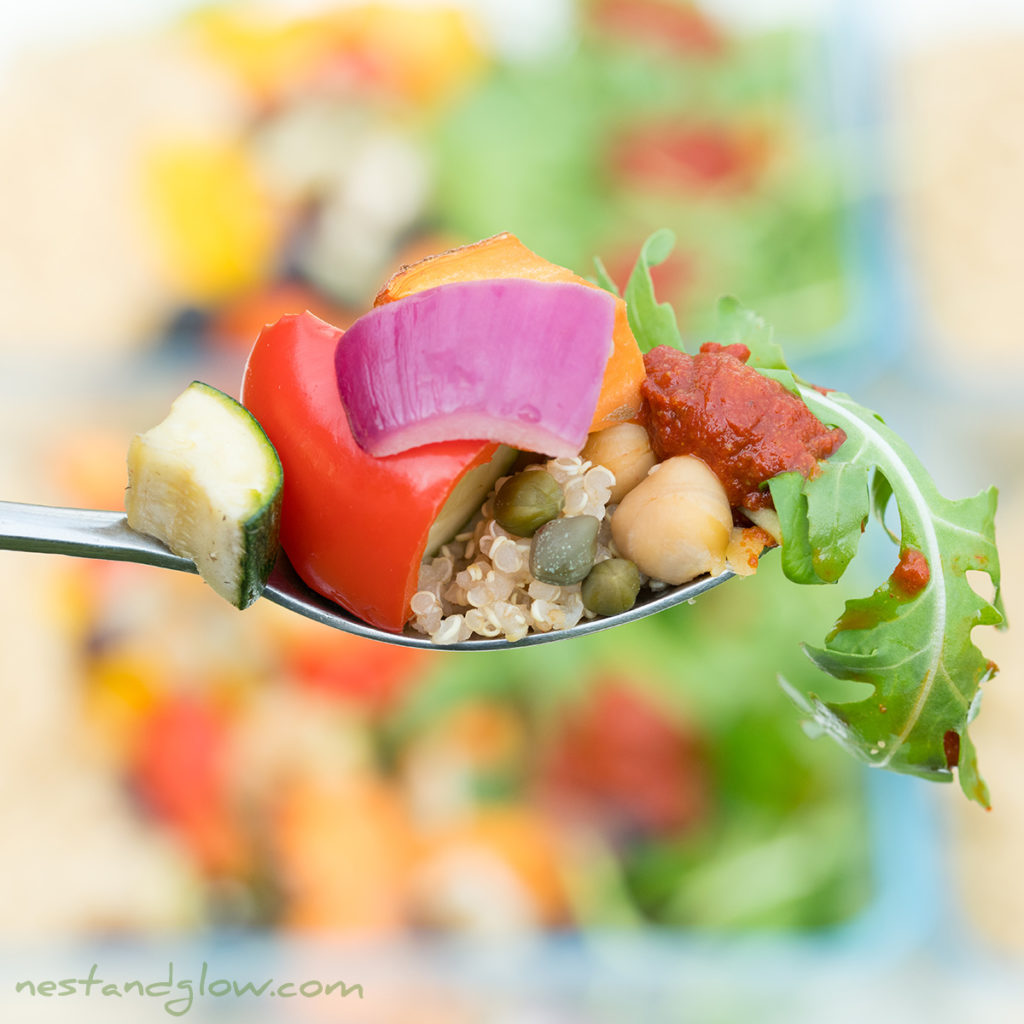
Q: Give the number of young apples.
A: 0